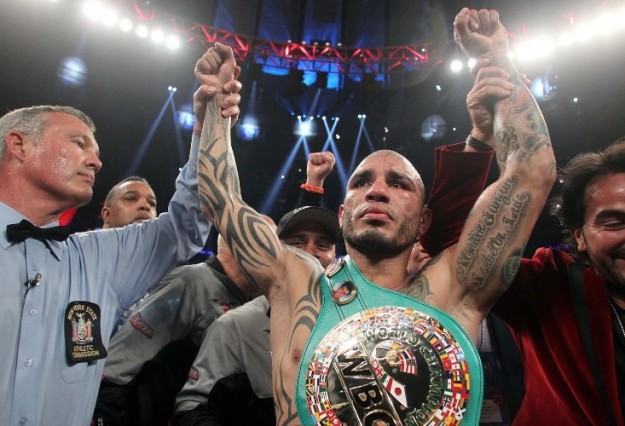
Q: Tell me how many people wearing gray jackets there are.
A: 2